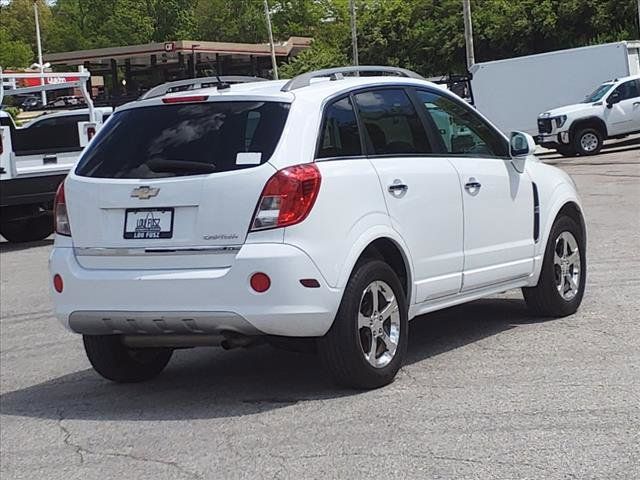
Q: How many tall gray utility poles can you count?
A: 3